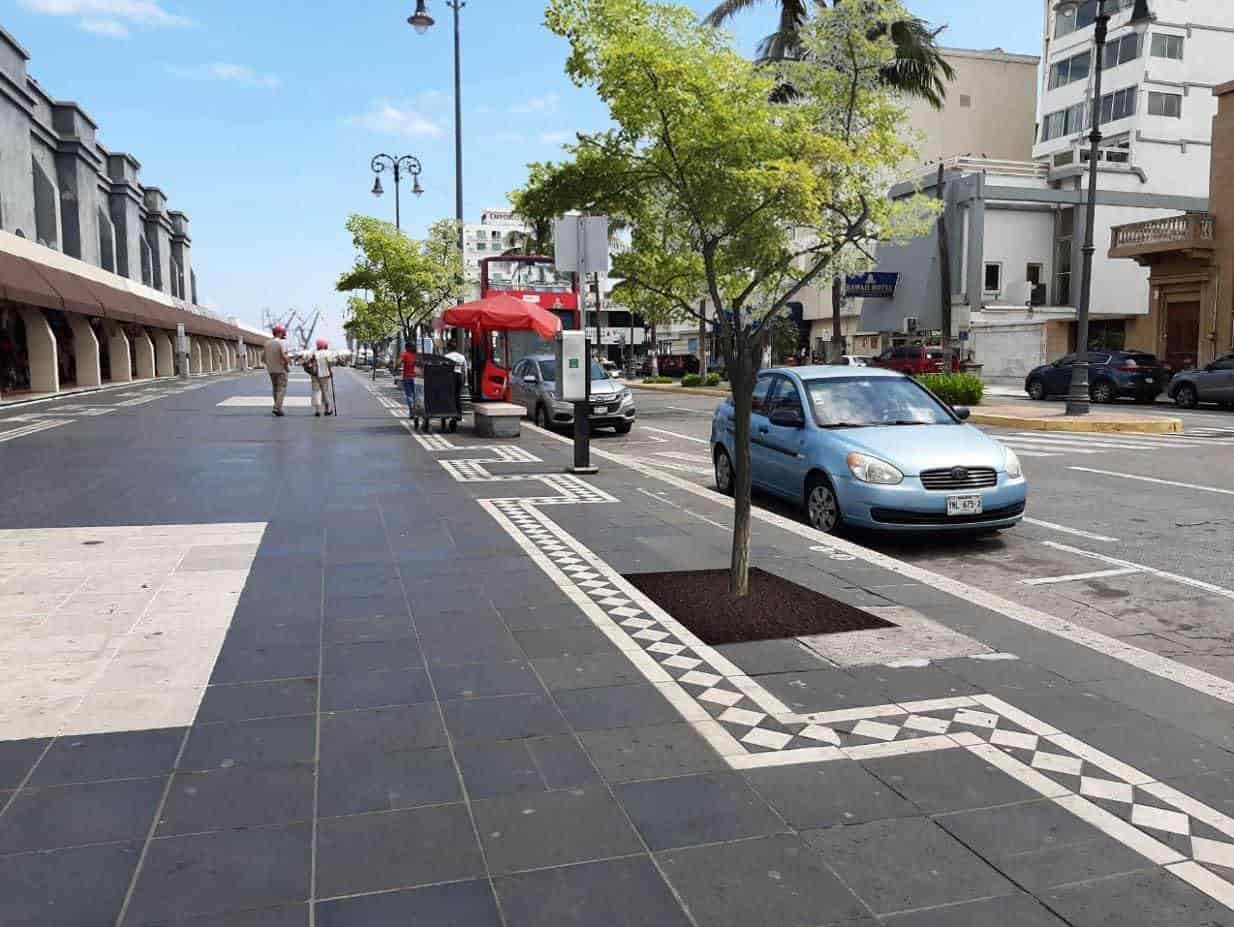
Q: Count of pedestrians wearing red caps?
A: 2